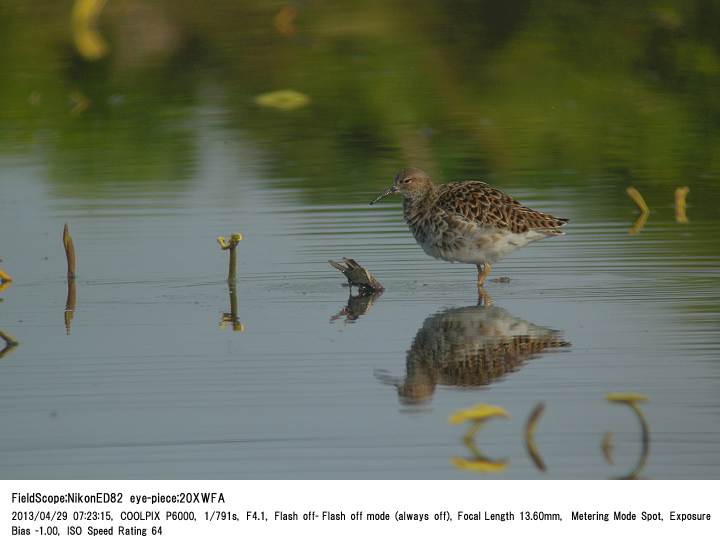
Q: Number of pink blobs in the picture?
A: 0